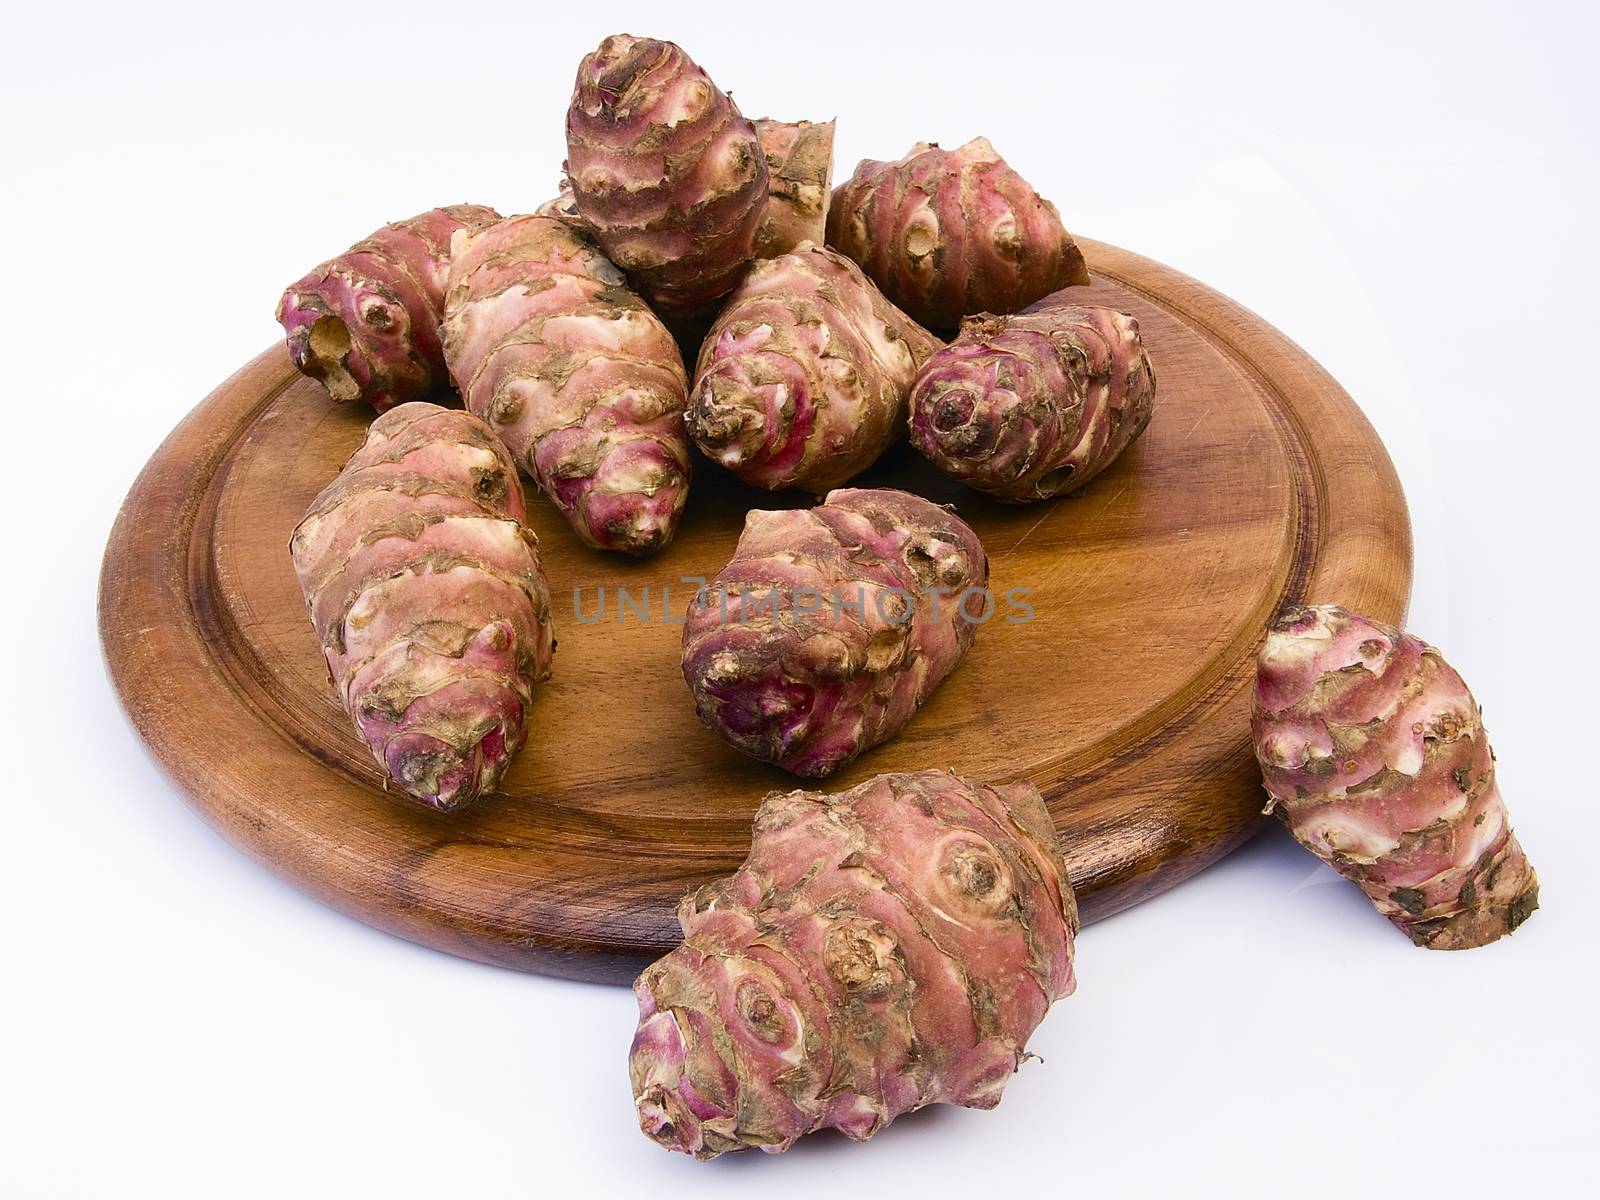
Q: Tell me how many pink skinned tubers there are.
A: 11